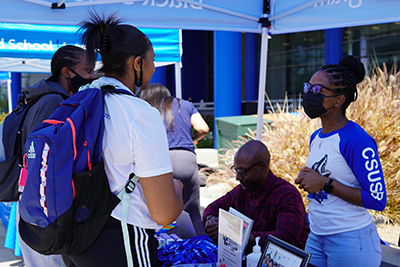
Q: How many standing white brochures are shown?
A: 2